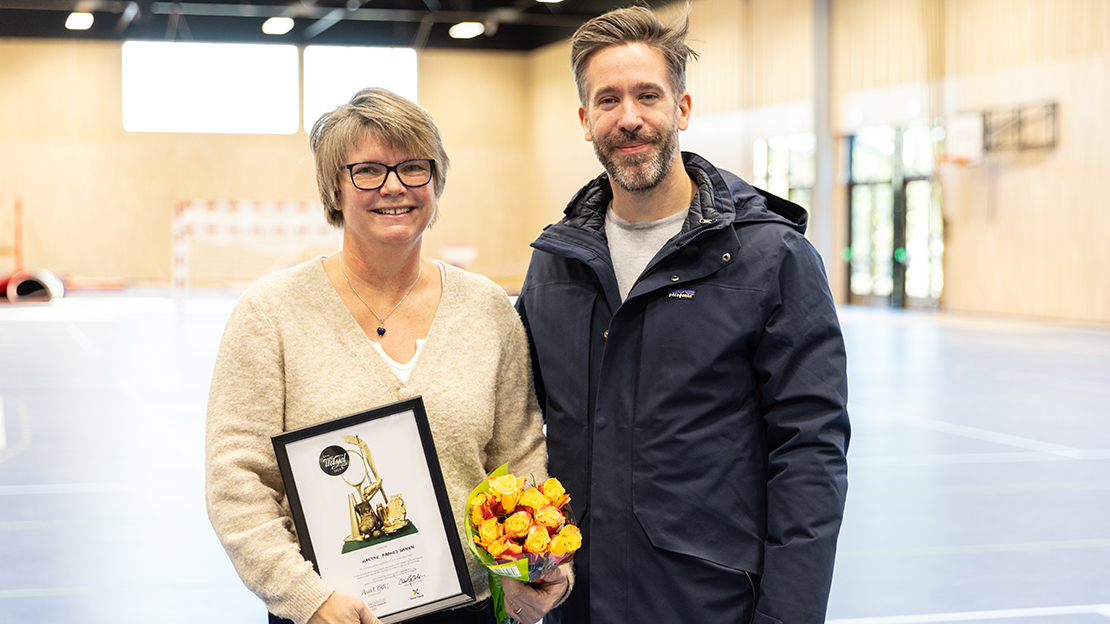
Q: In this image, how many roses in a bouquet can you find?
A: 10